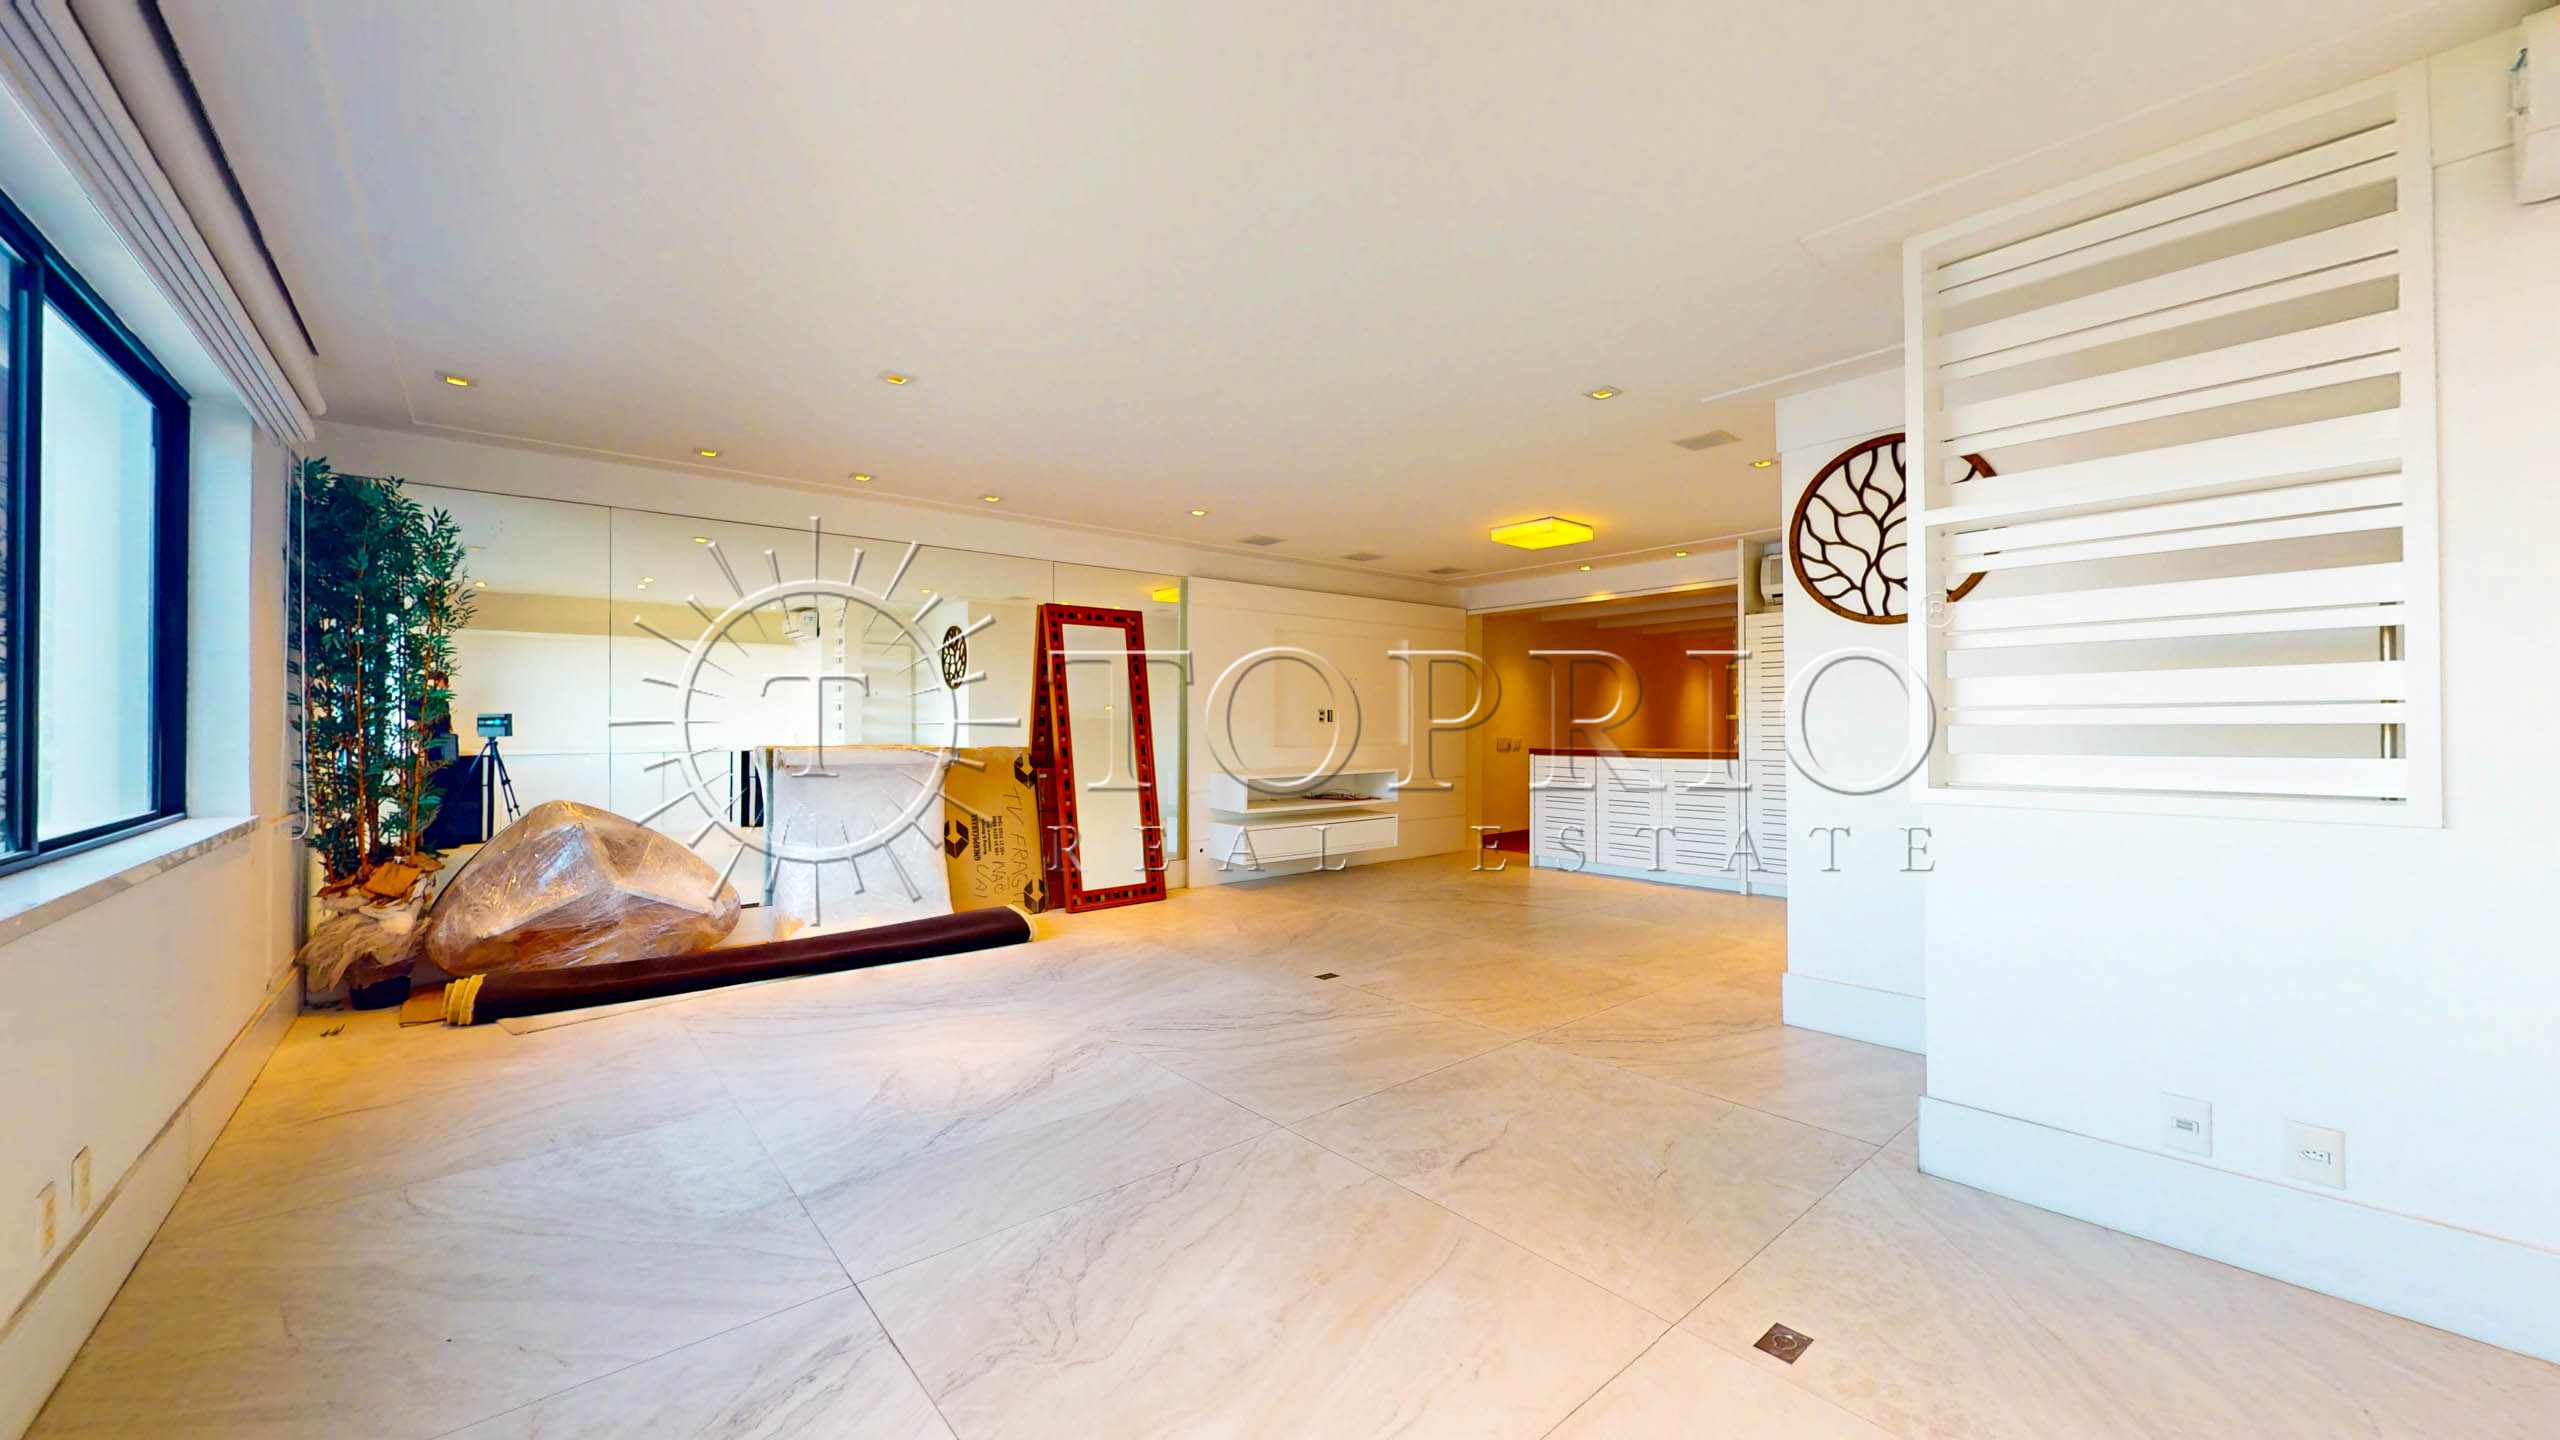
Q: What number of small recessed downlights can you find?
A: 10